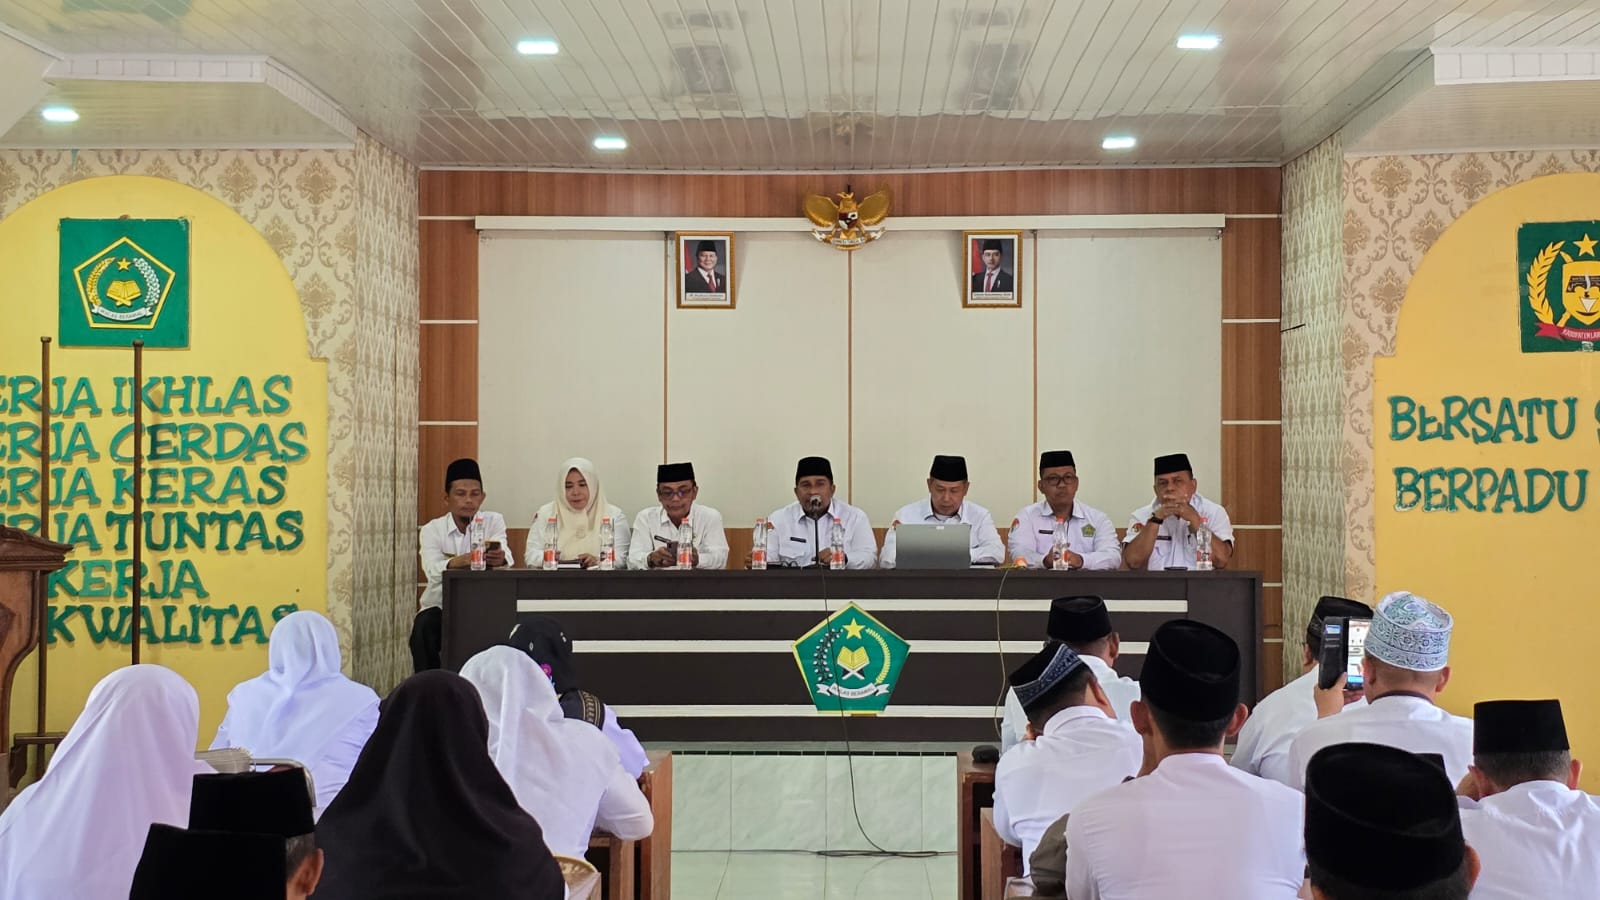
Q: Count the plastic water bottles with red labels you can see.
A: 8